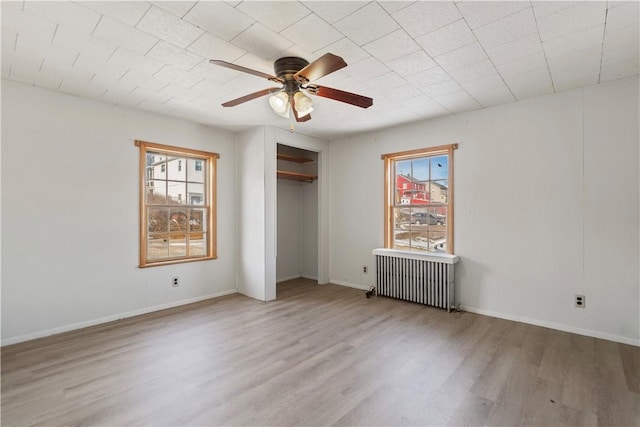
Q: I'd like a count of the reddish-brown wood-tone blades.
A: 5